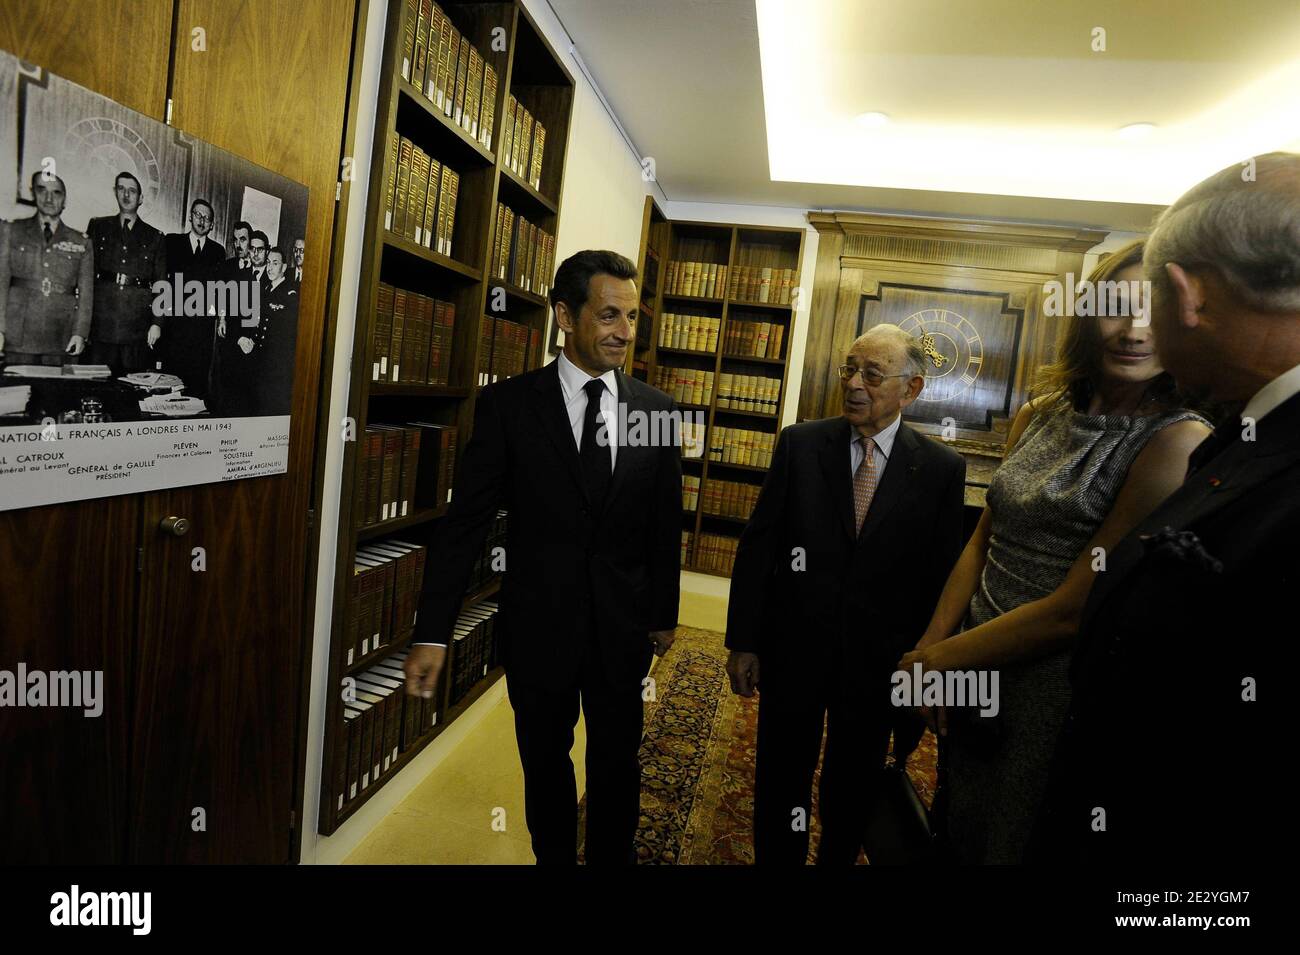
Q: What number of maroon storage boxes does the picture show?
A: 0